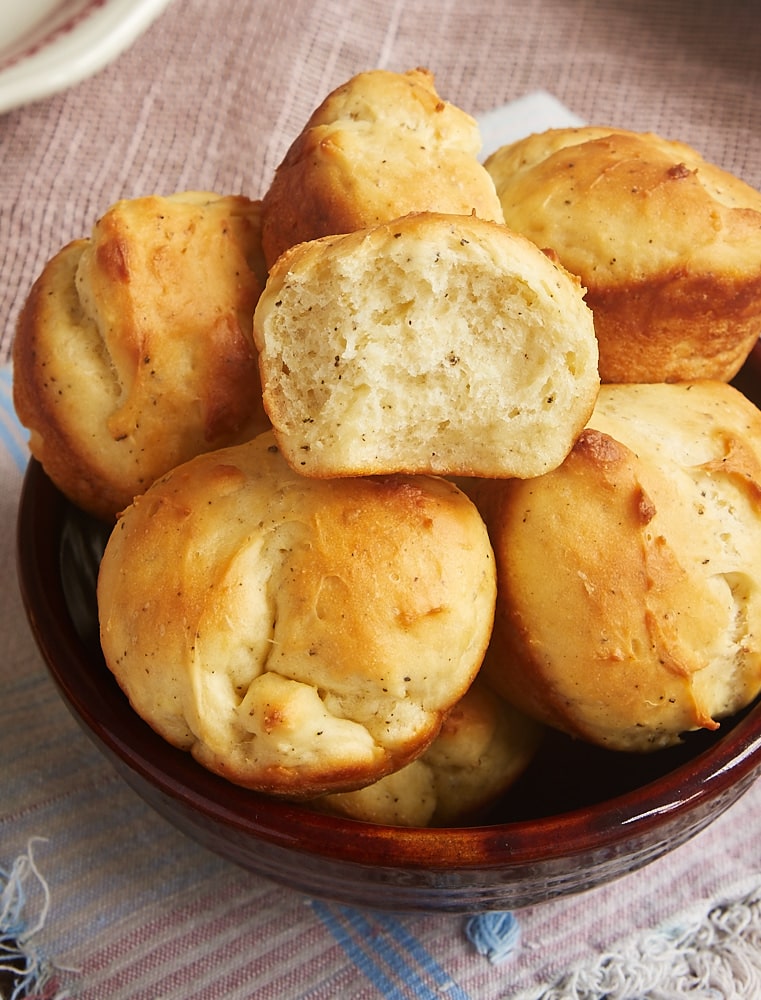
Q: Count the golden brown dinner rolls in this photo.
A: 7